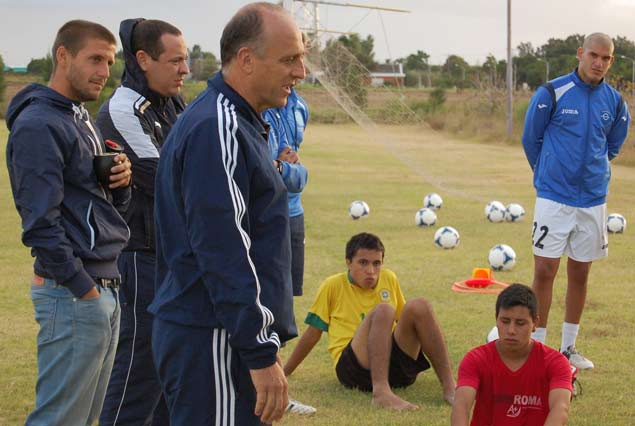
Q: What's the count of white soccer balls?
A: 9